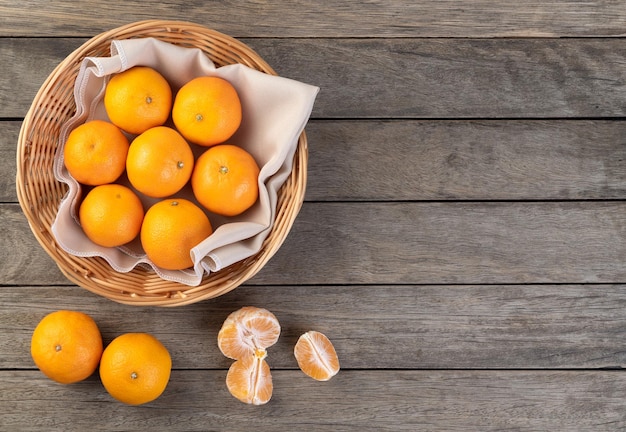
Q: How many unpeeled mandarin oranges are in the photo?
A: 9